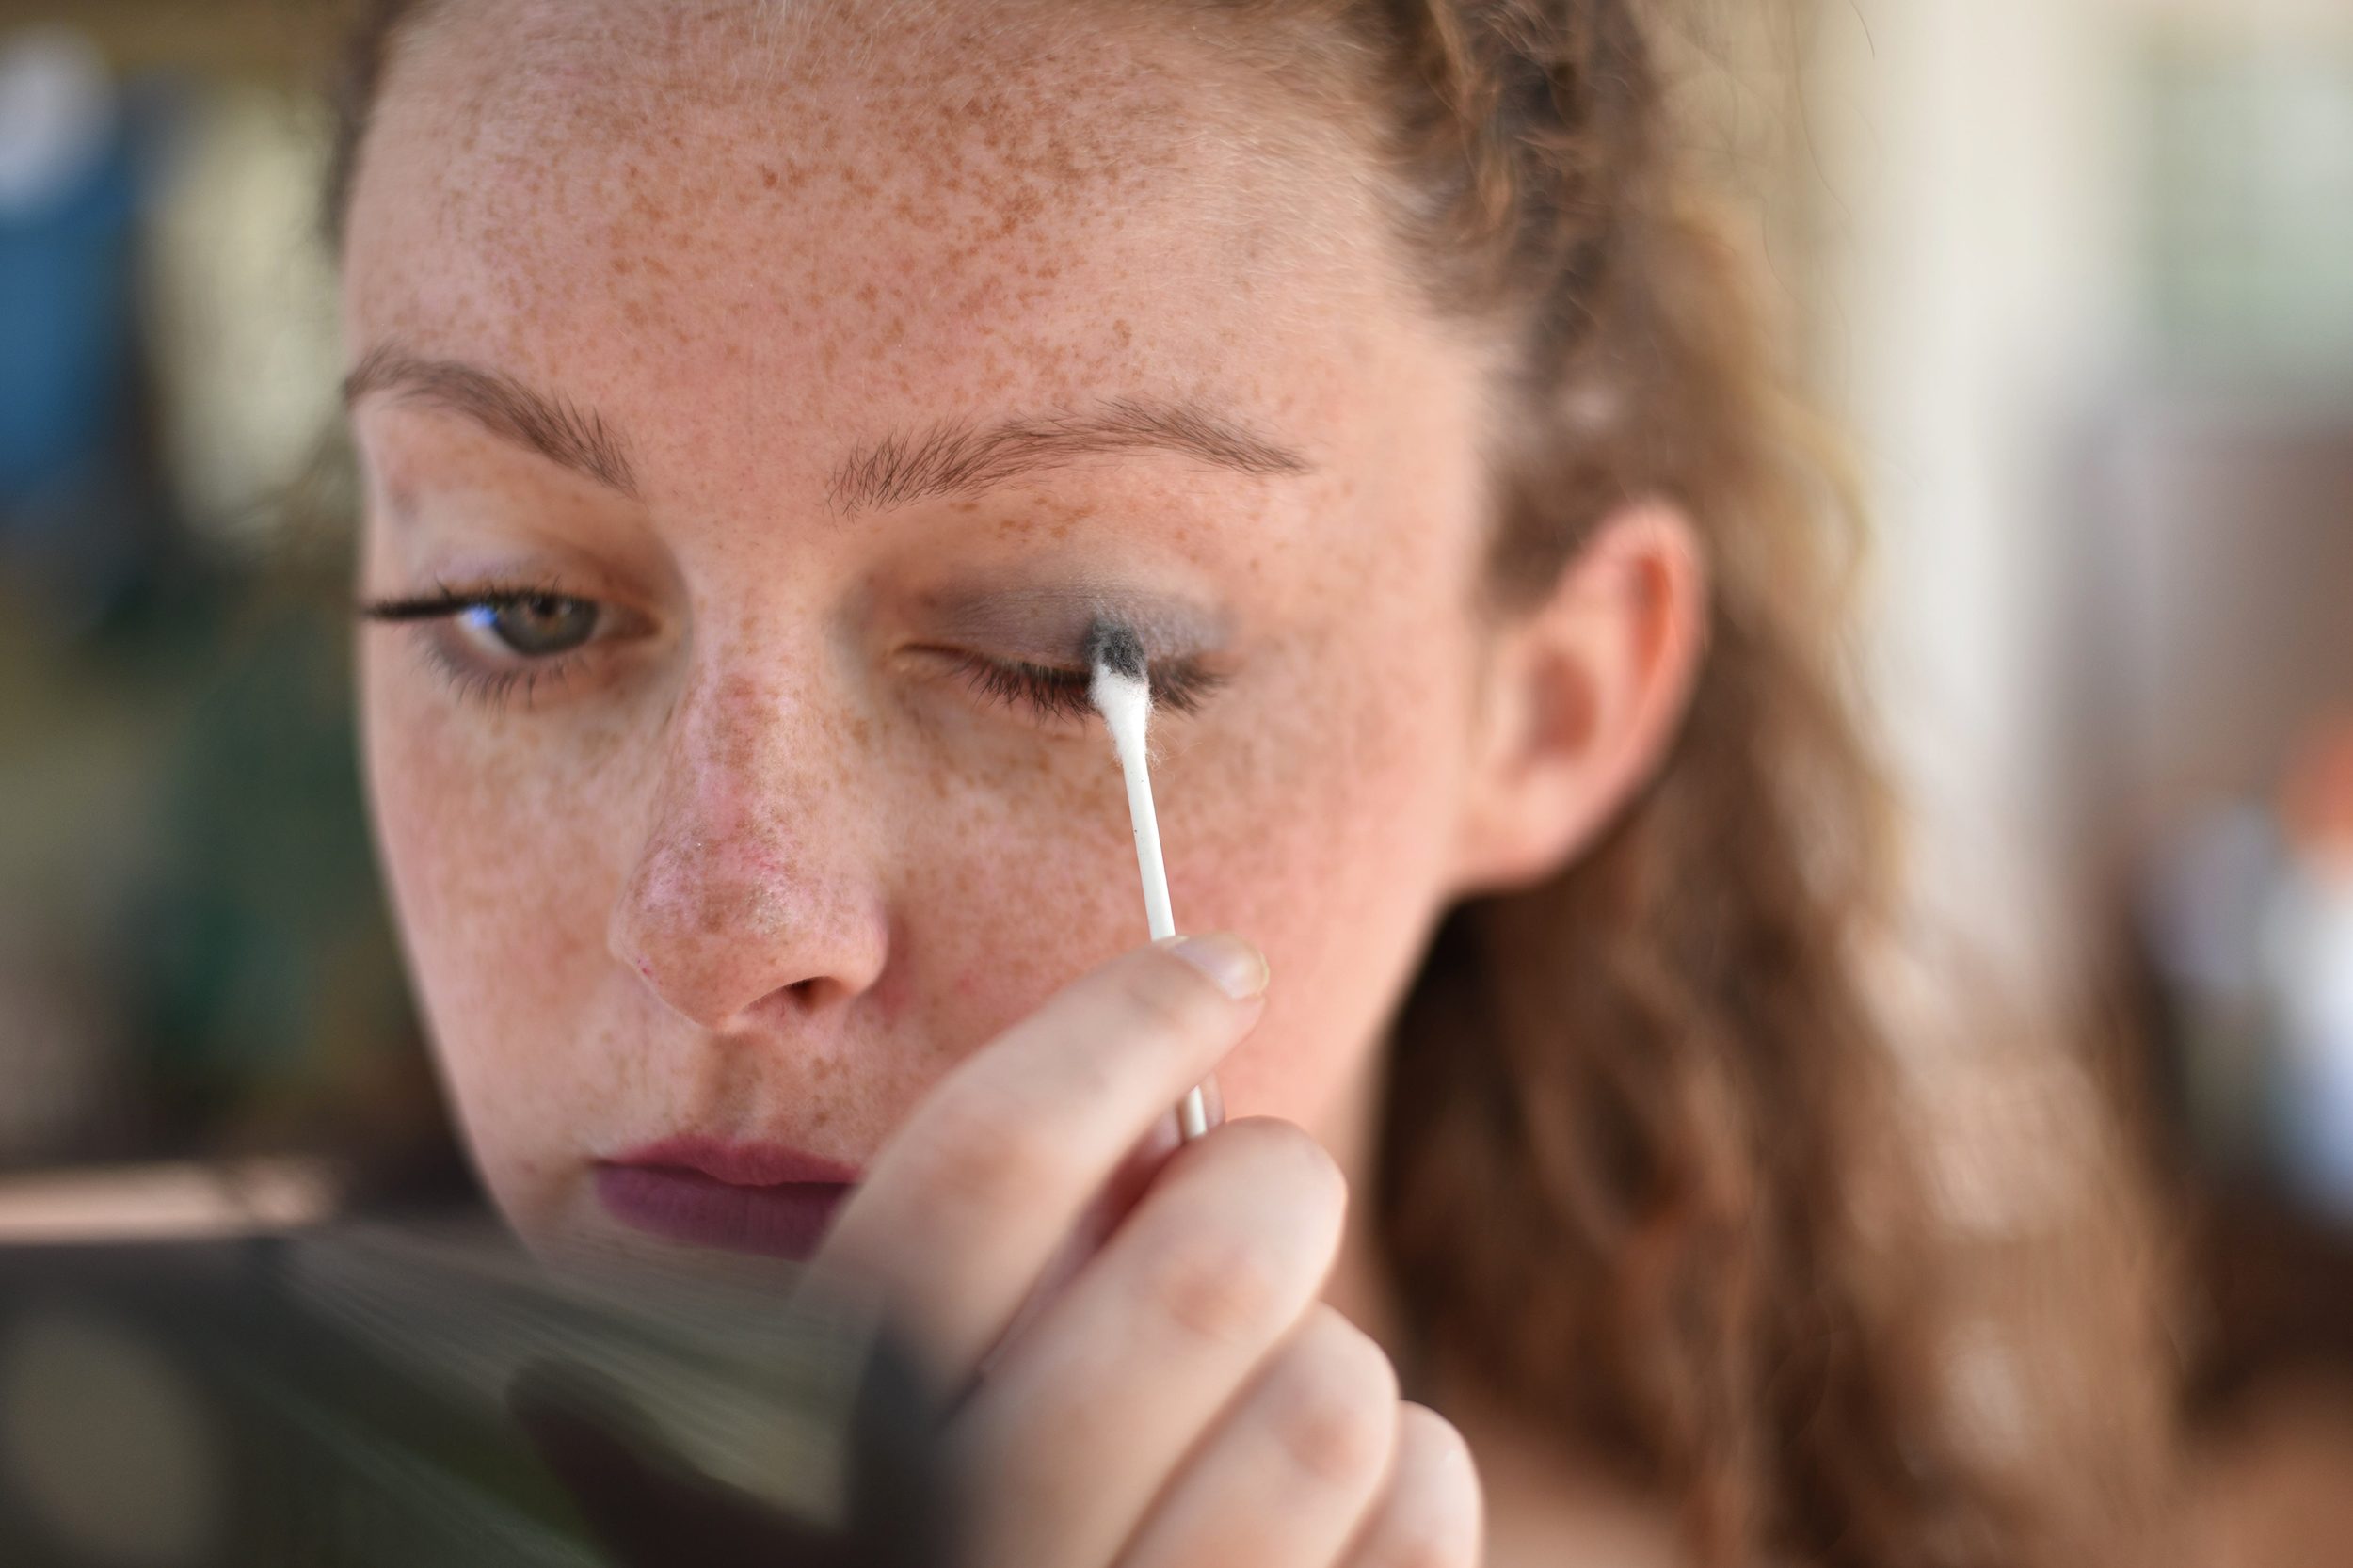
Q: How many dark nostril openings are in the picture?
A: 1